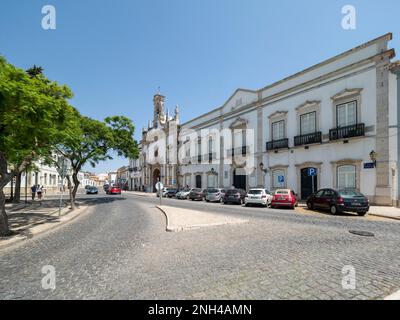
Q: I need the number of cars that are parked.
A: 9